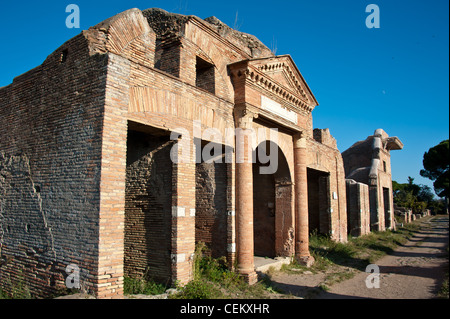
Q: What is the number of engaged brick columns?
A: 2